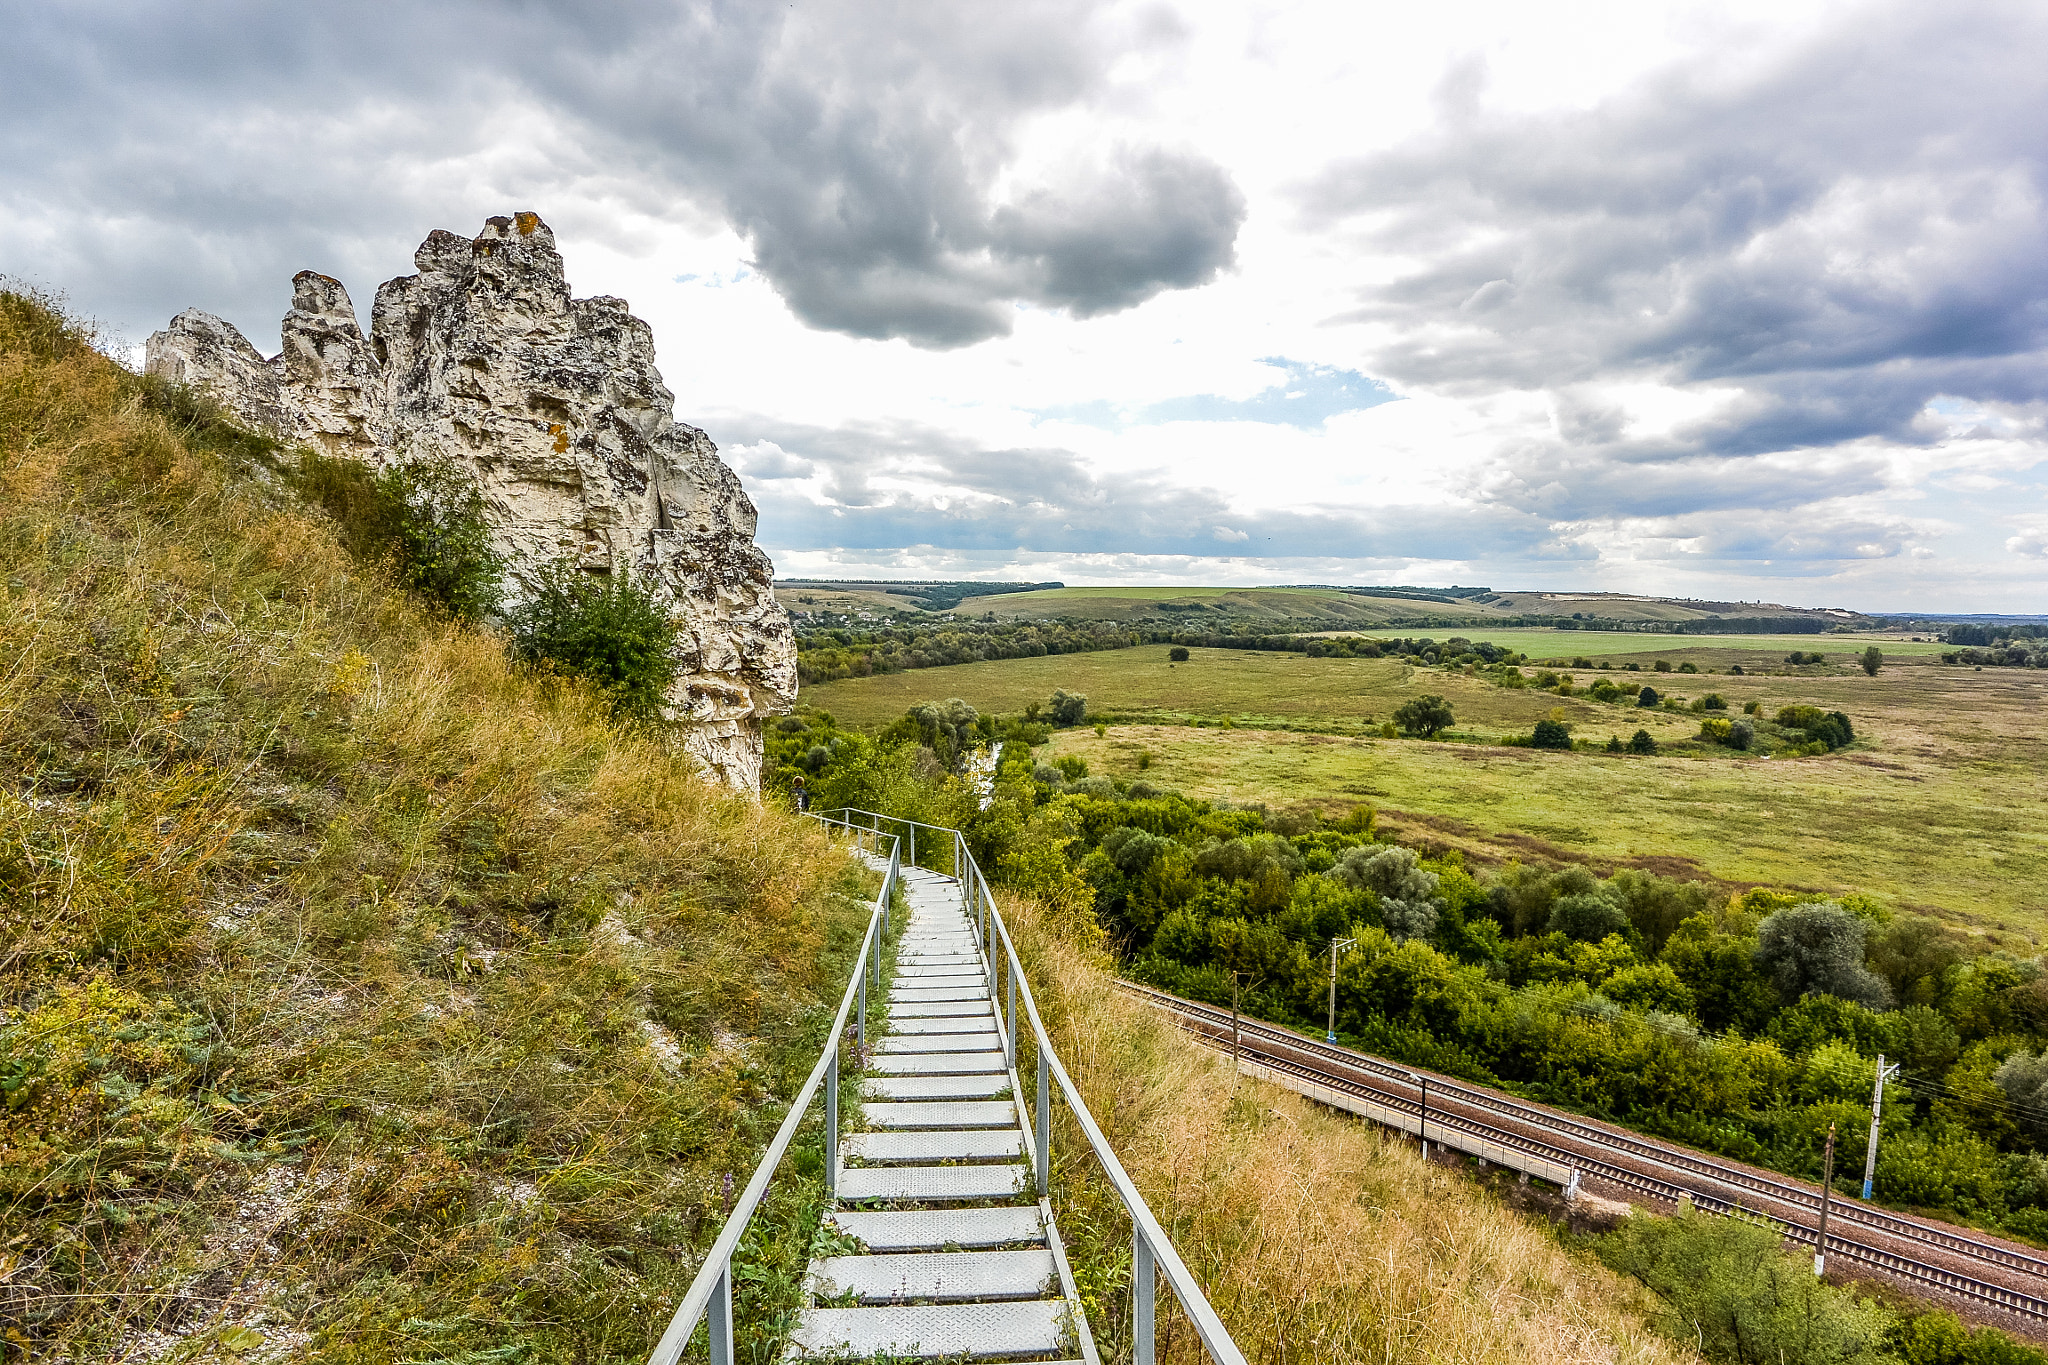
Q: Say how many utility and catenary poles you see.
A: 5